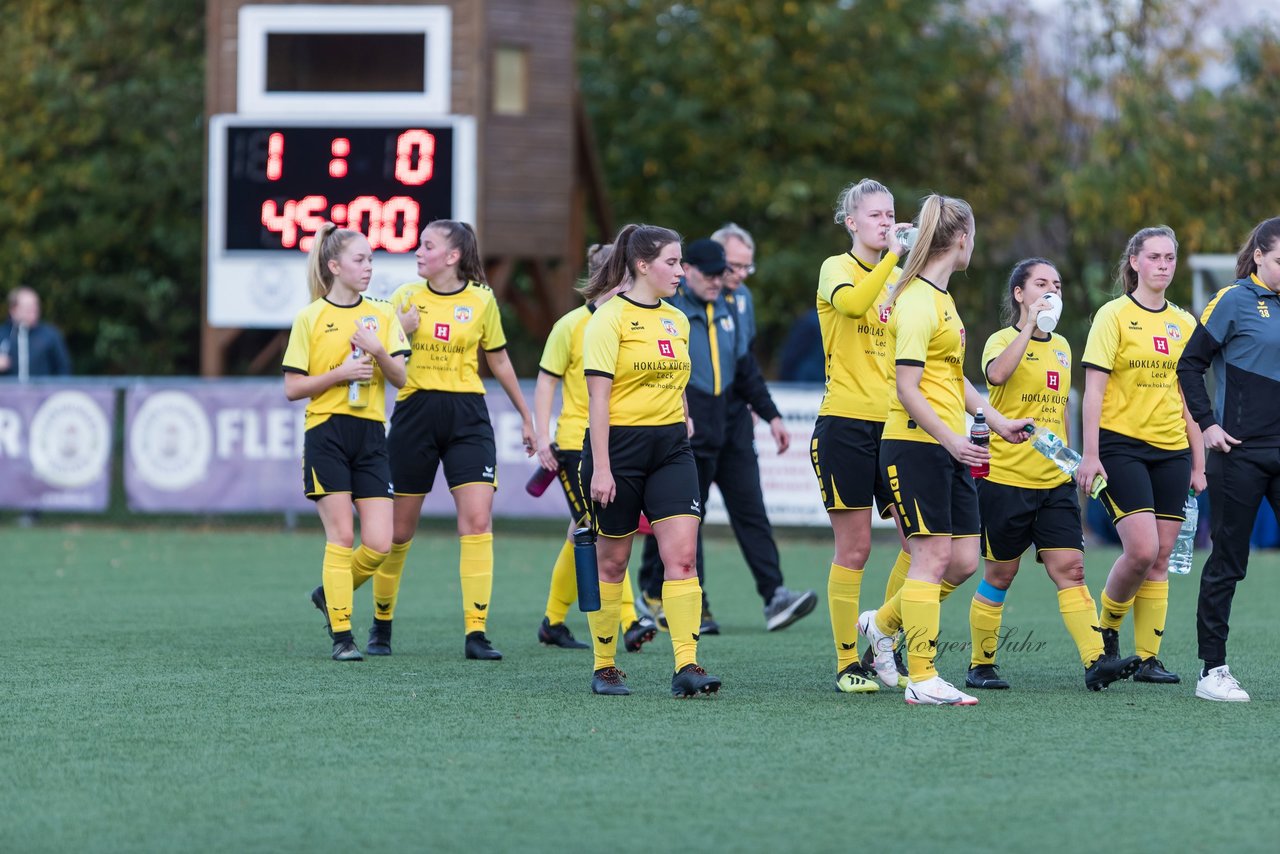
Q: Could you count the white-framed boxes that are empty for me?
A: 1